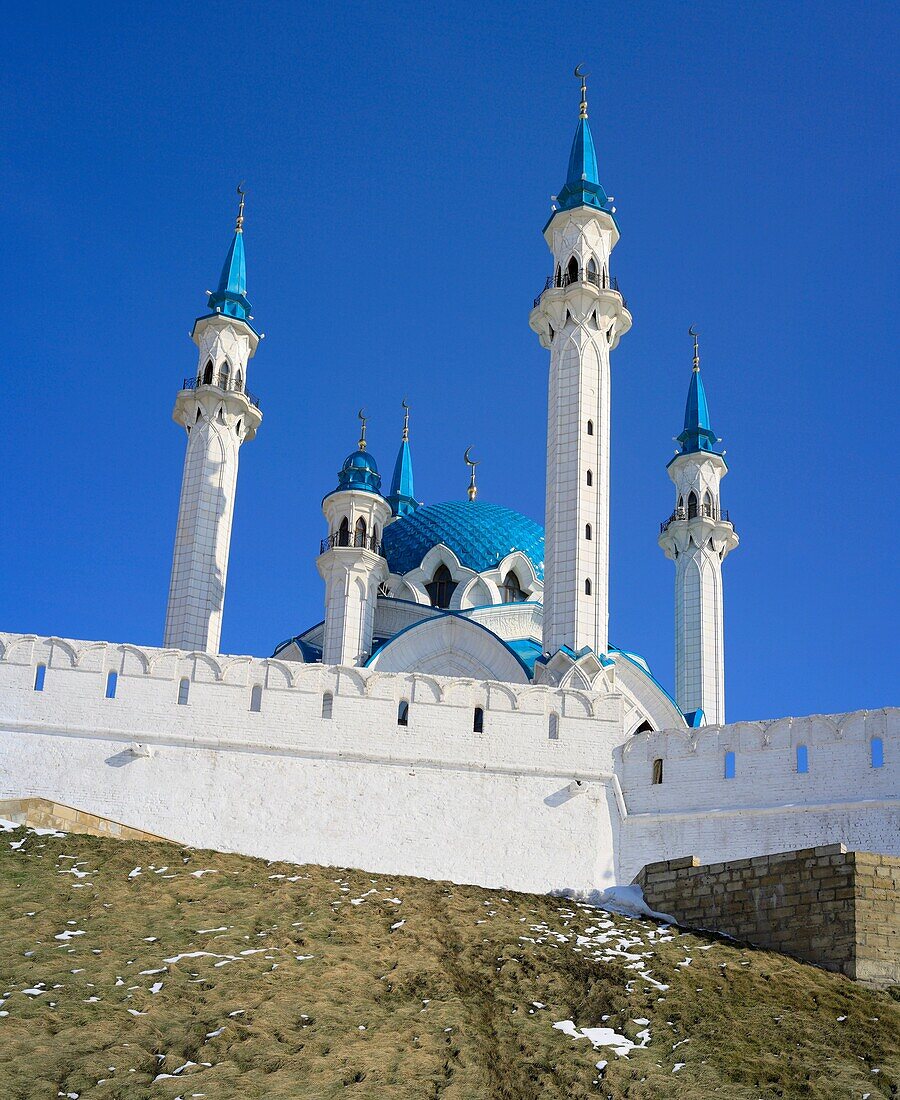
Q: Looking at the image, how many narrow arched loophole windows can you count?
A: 12